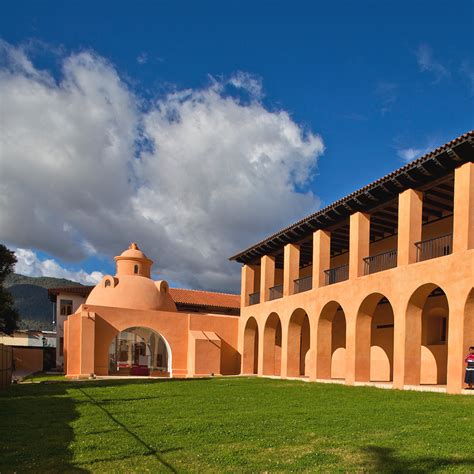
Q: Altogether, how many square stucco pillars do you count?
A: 7